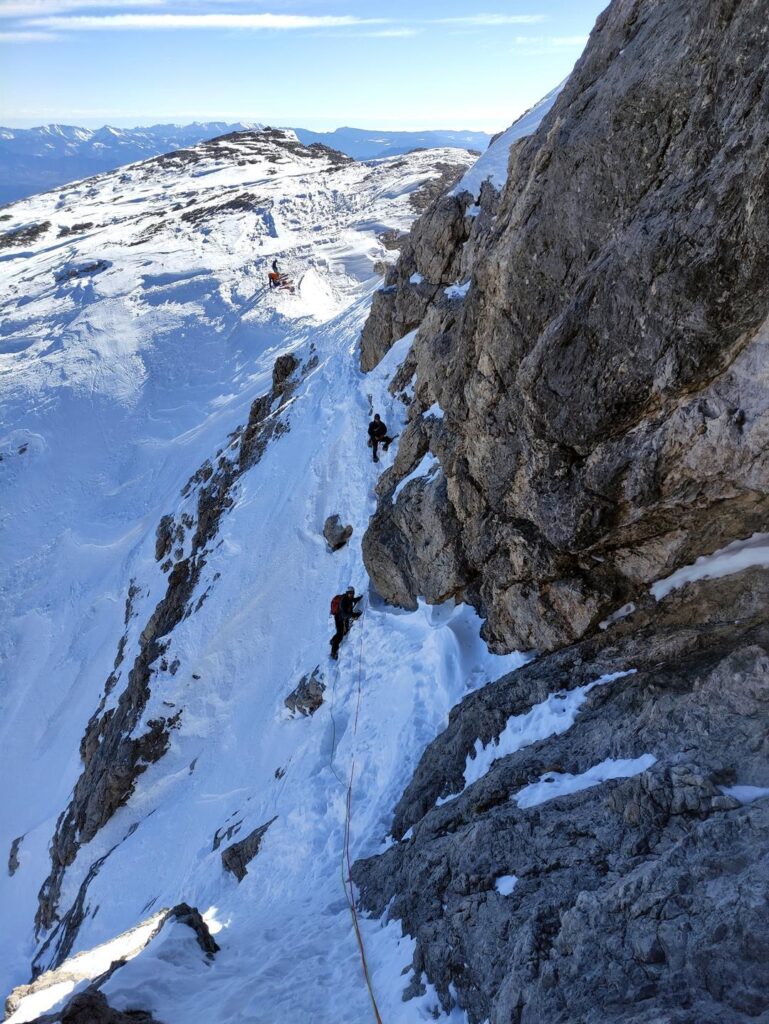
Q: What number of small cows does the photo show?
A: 0